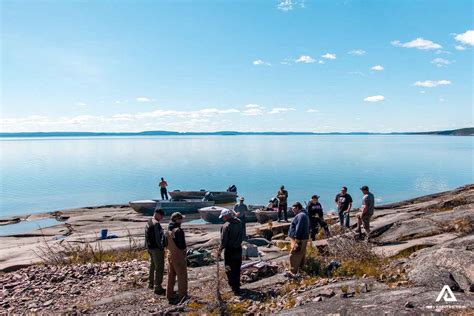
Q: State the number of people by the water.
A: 10